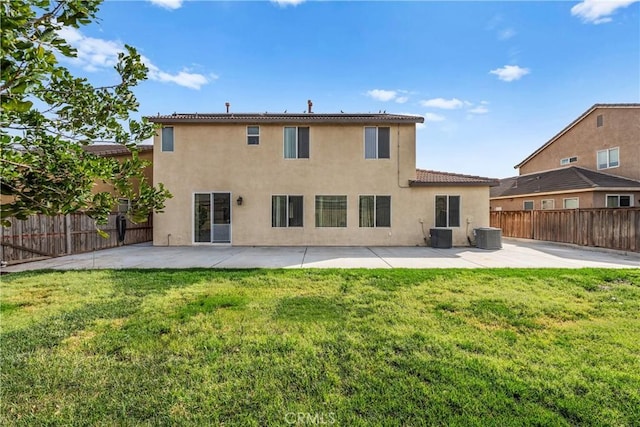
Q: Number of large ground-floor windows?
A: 4